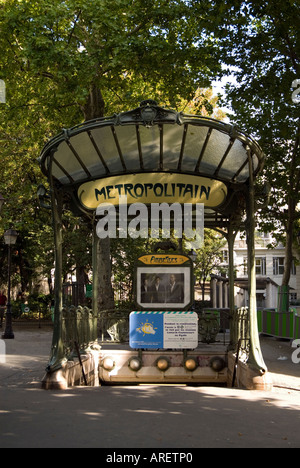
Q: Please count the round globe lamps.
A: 5